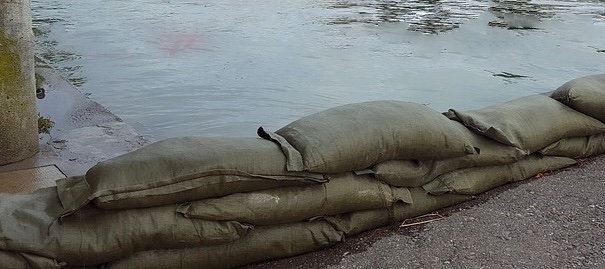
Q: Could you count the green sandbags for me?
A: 12